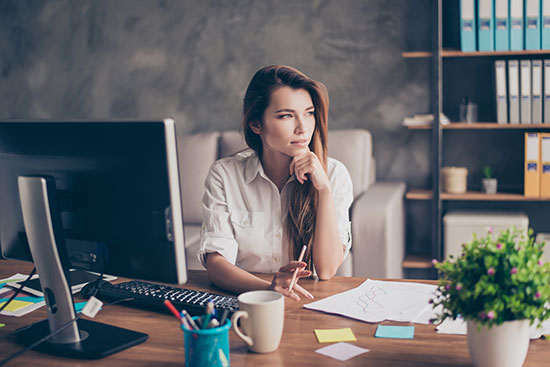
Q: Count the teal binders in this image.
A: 6